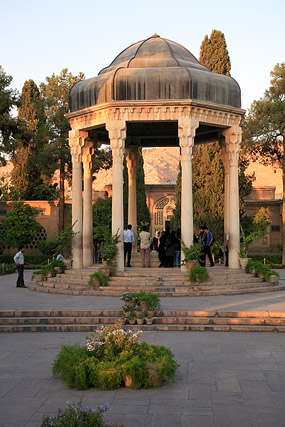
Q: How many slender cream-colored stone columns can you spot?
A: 7